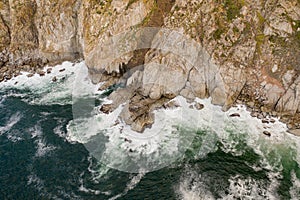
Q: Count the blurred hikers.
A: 0